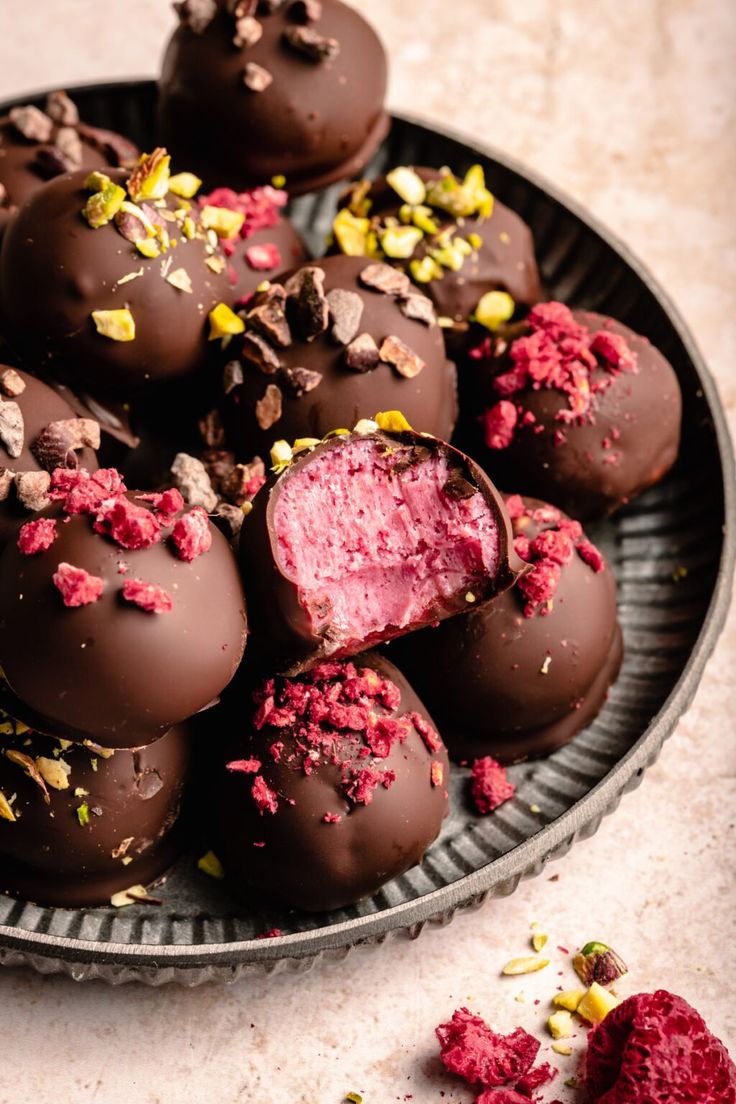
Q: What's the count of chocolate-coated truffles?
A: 13